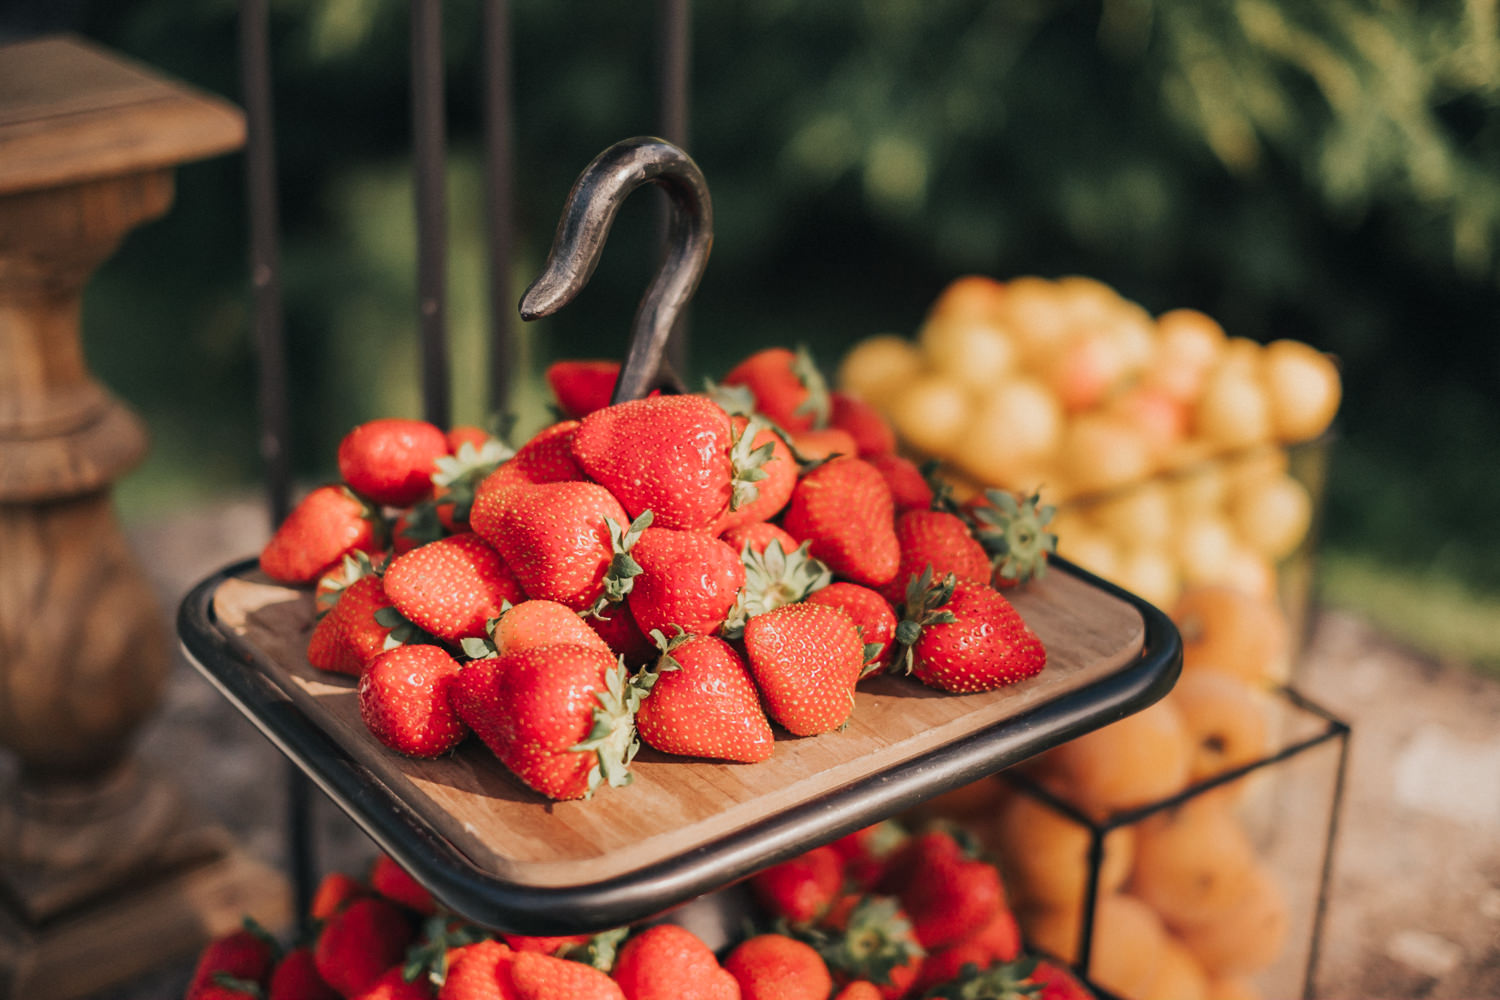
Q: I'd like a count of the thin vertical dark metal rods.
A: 4